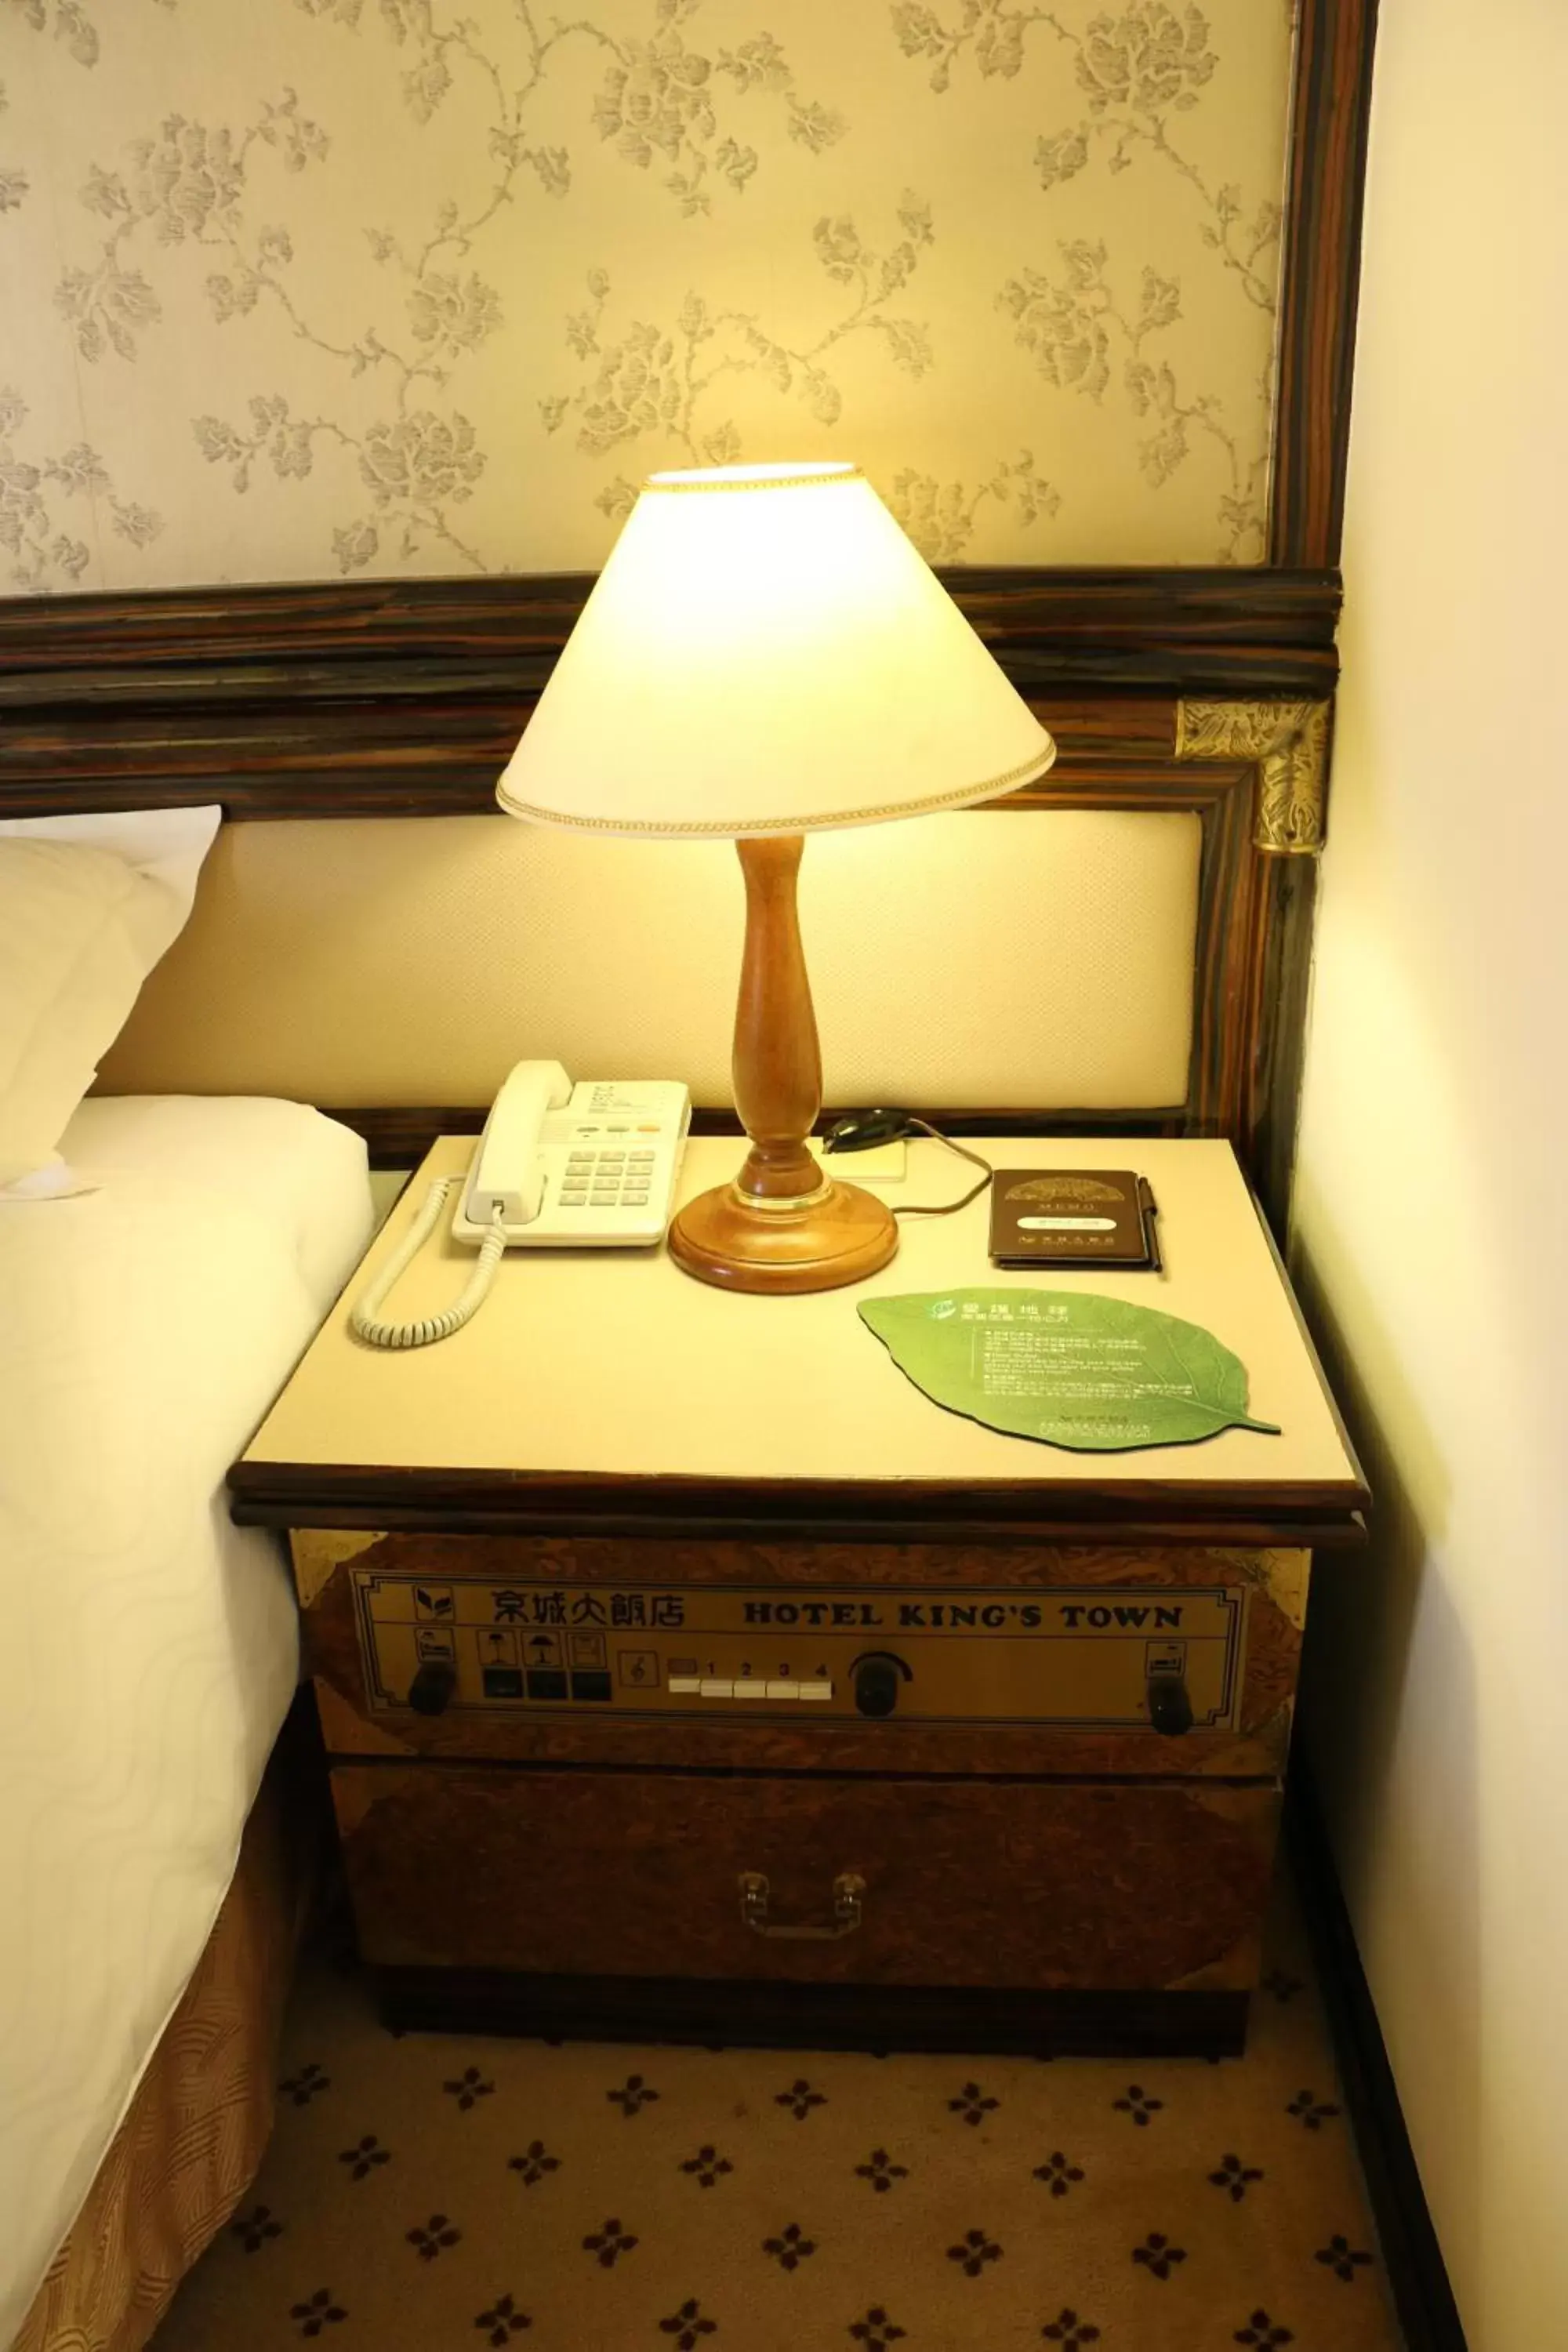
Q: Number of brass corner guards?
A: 9